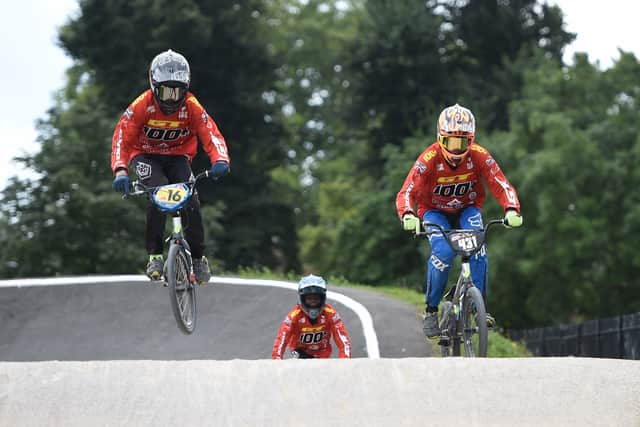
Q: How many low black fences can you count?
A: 1